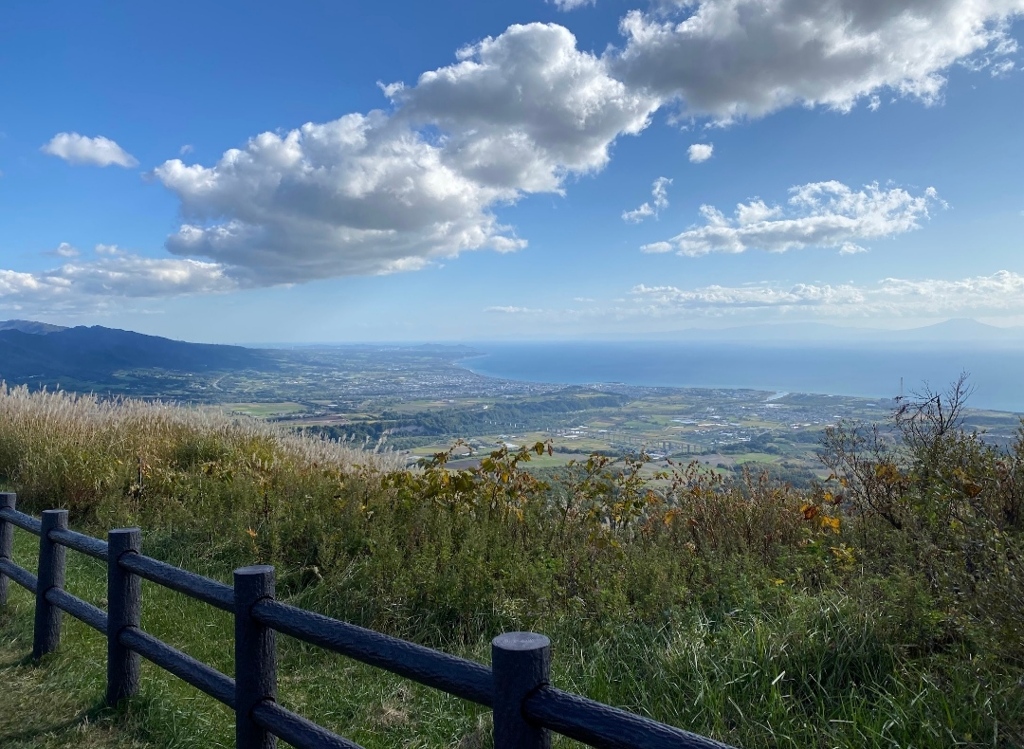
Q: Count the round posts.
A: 5